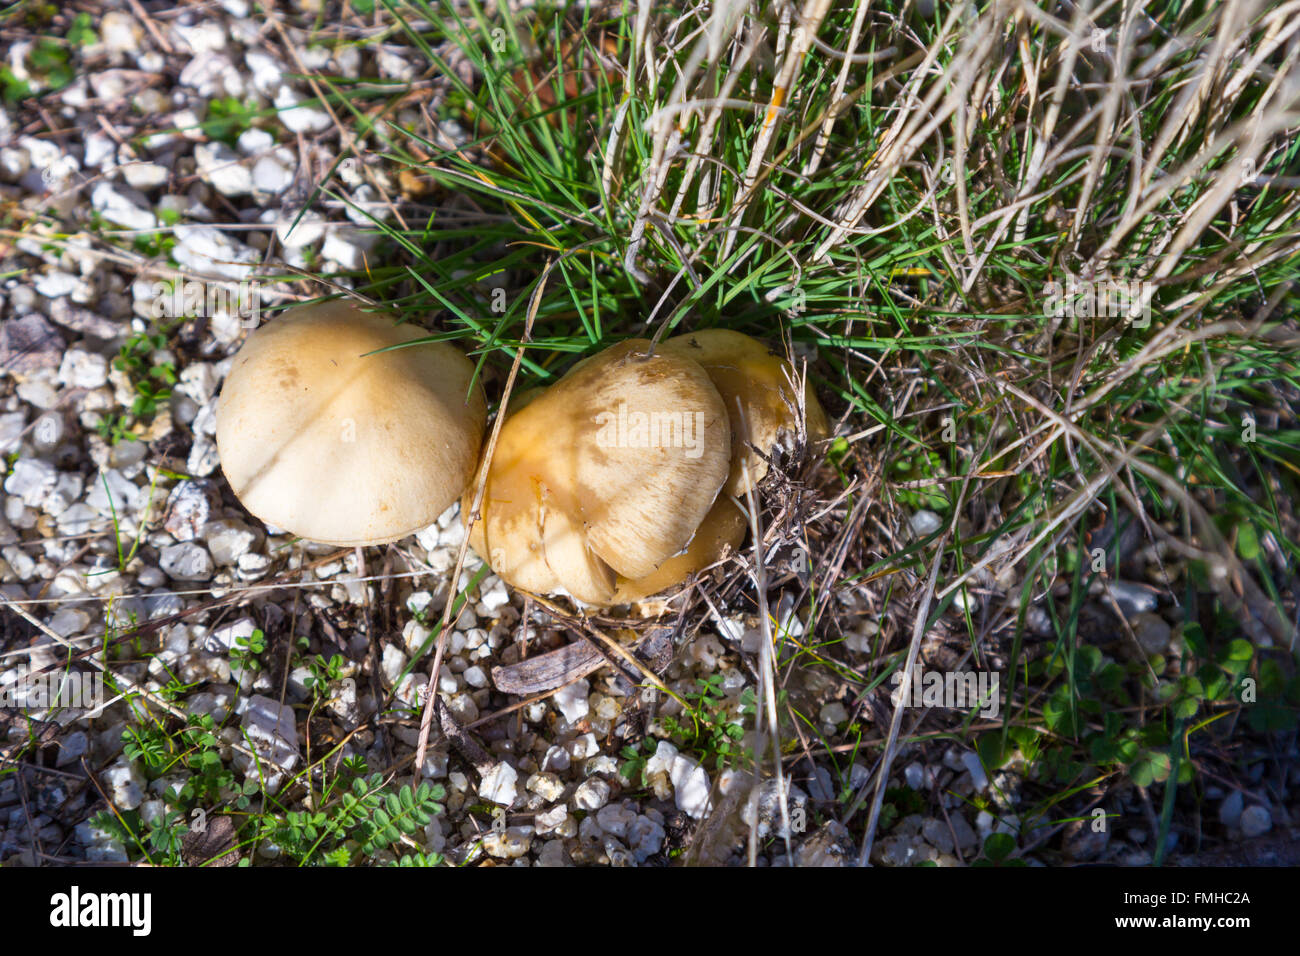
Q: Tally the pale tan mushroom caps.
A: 4